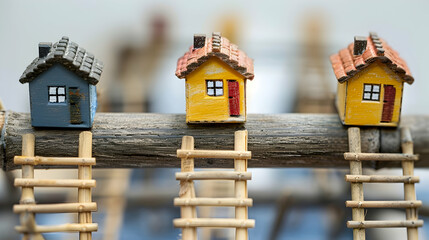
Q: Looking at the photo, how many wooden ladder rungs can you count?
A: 12